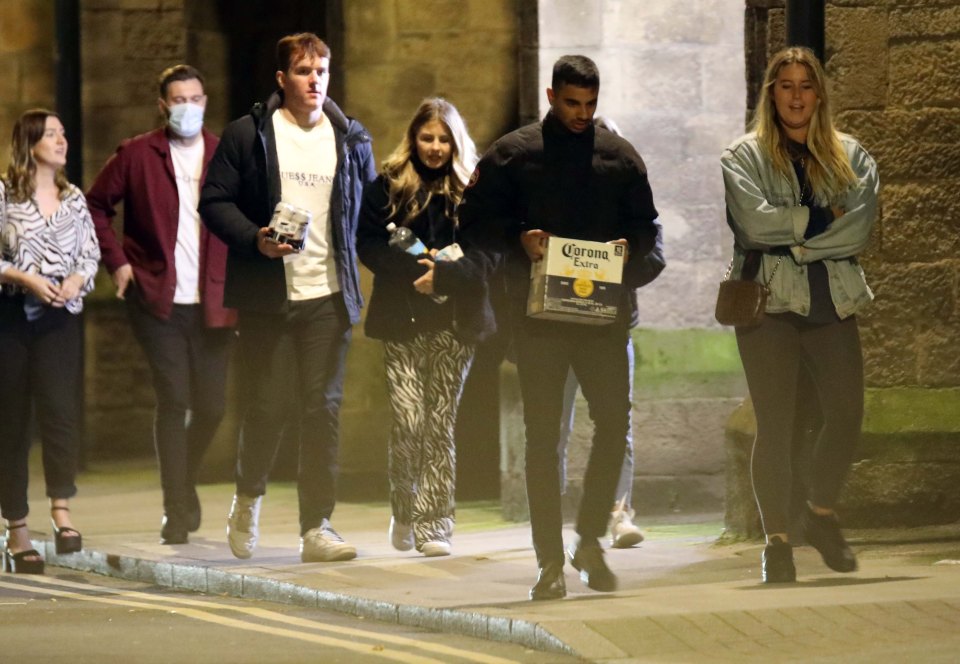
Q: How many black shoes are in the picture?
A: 8